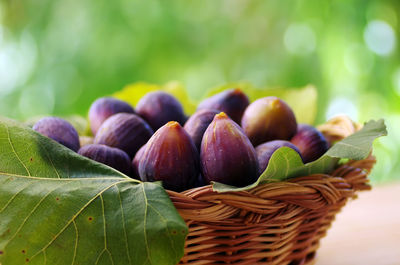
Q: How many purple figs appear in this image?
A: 13